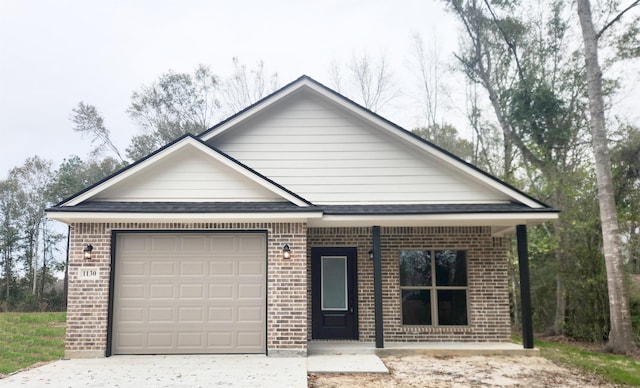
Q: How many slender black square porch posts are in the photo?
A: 2